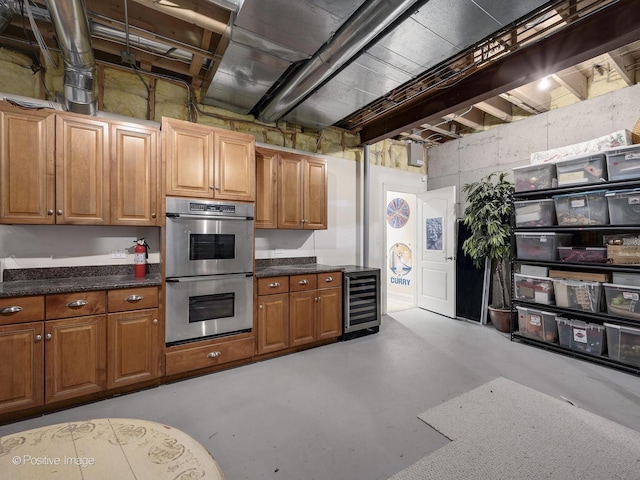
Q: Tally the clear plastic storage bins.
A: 14